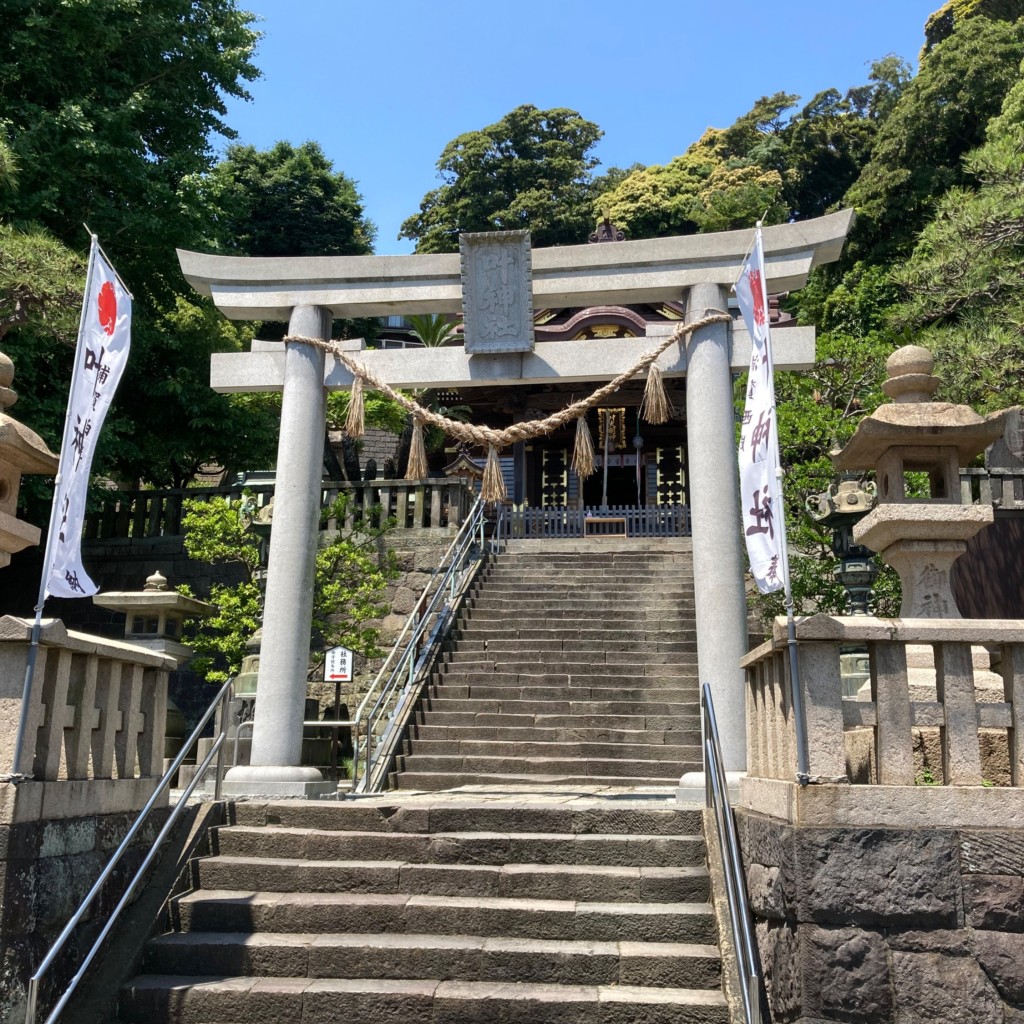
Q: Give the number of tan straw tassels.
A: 5